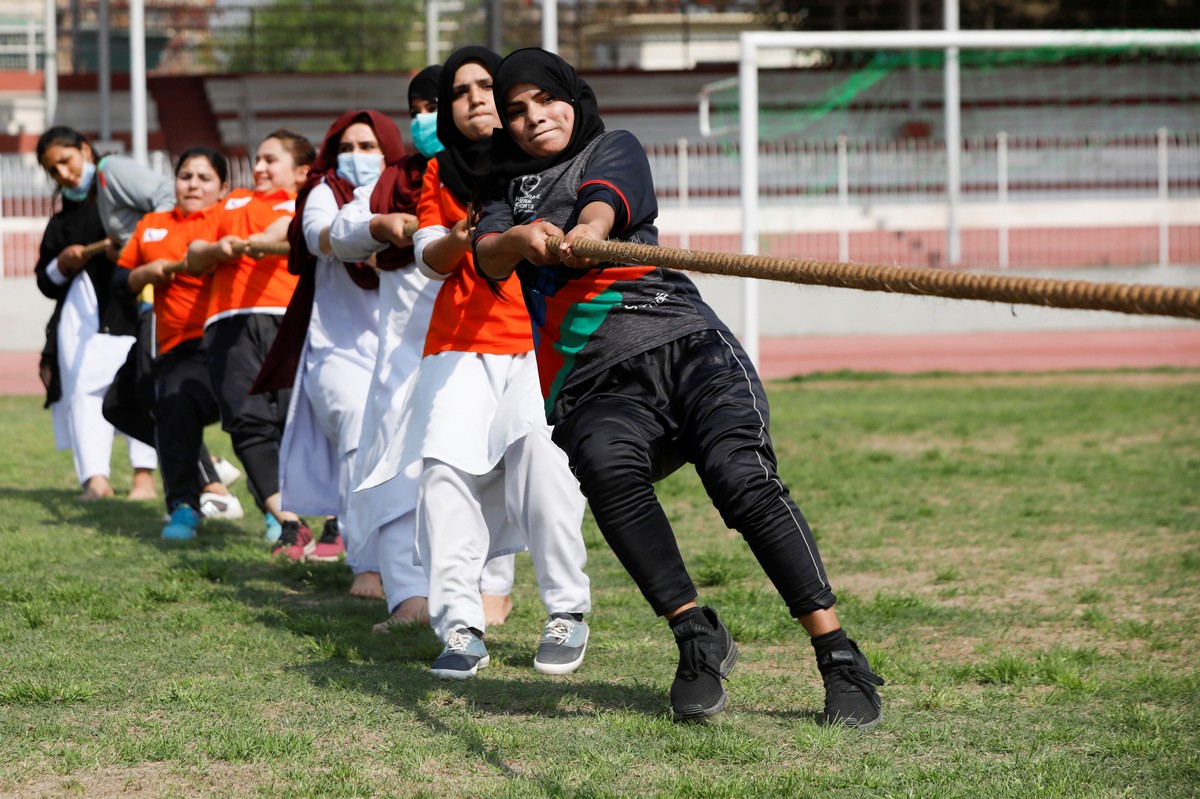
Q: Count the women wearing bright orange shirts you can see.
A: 3